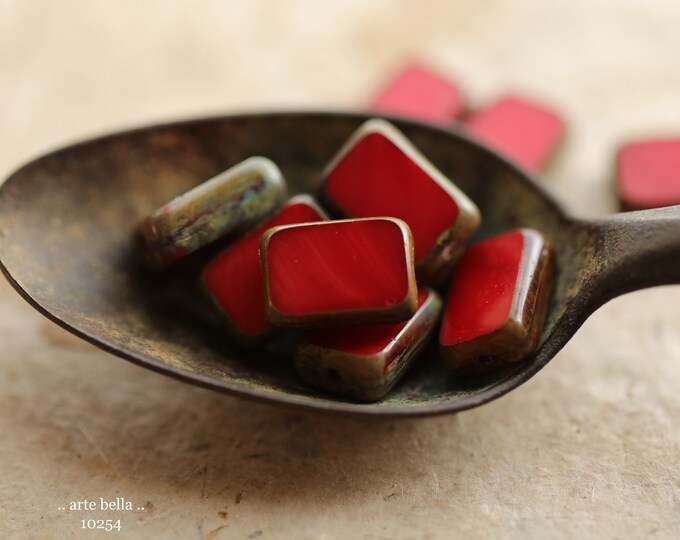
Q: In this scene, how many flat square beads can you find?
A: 9